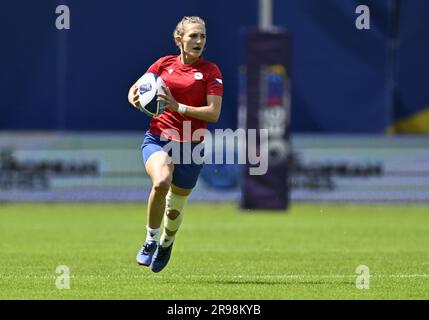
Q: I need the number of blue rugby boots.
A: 2